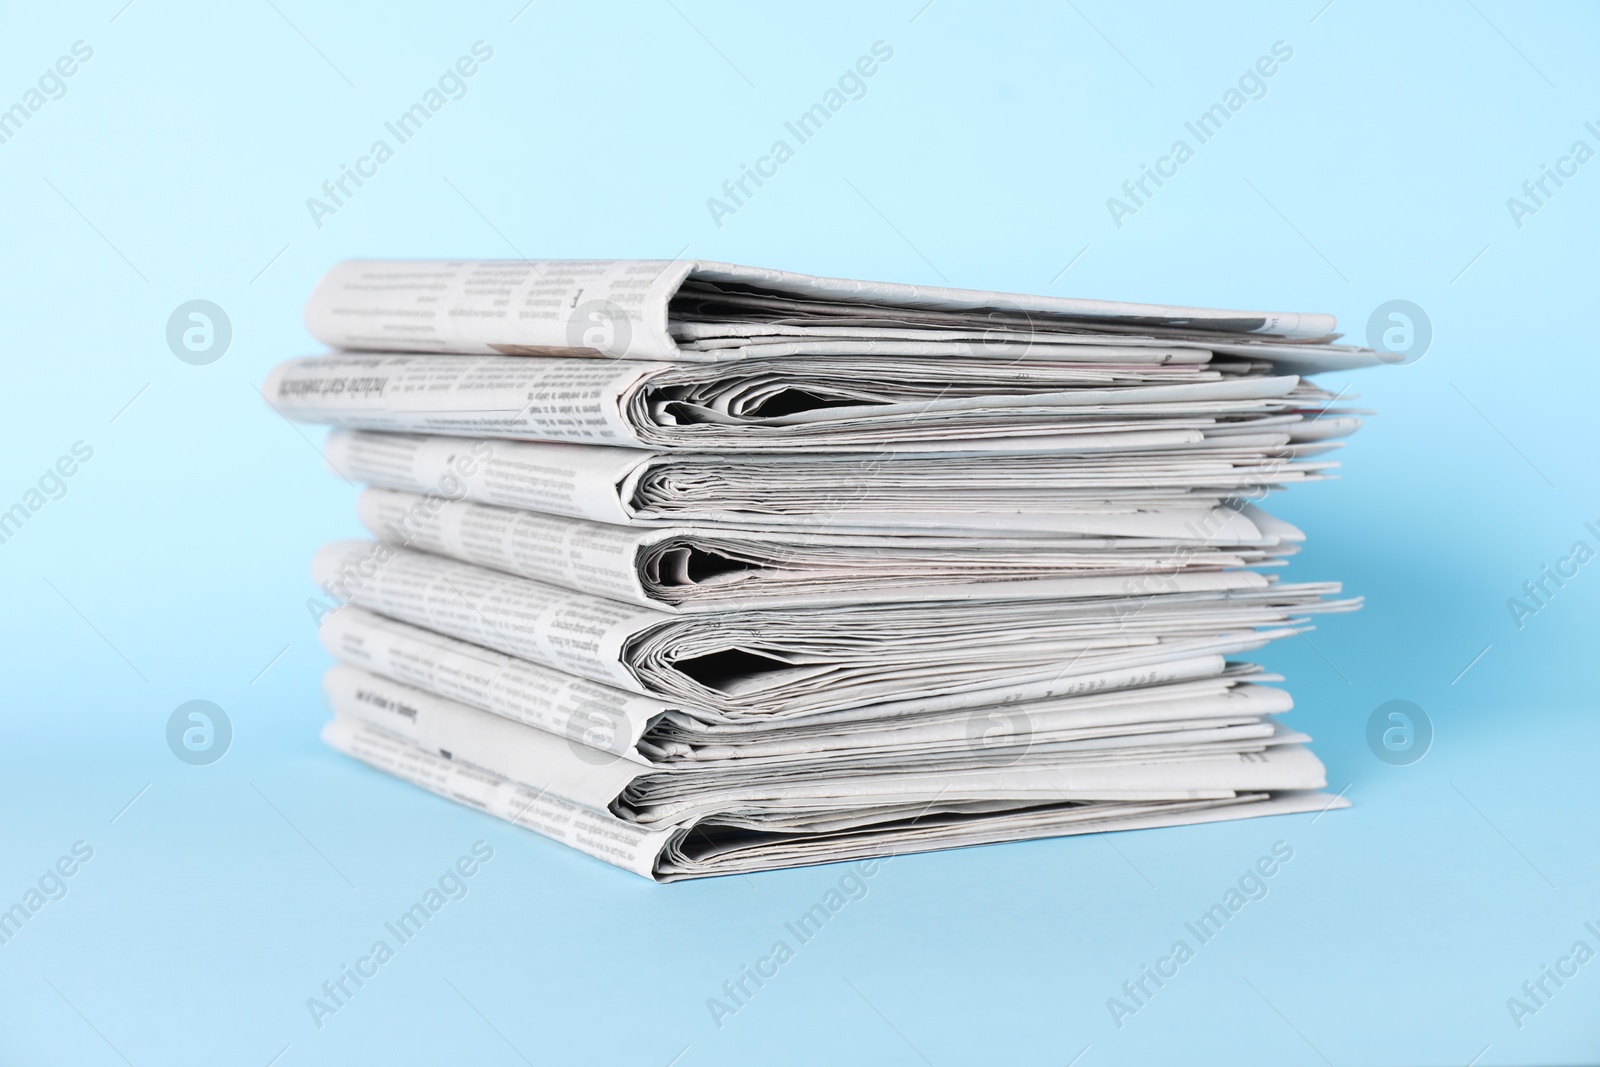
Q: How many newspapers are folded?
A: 8